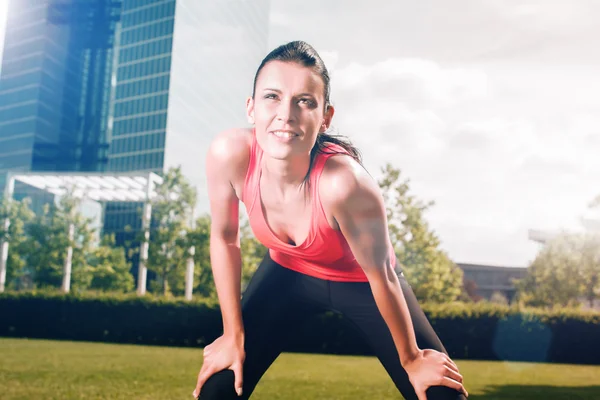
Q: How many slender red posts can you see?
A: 0